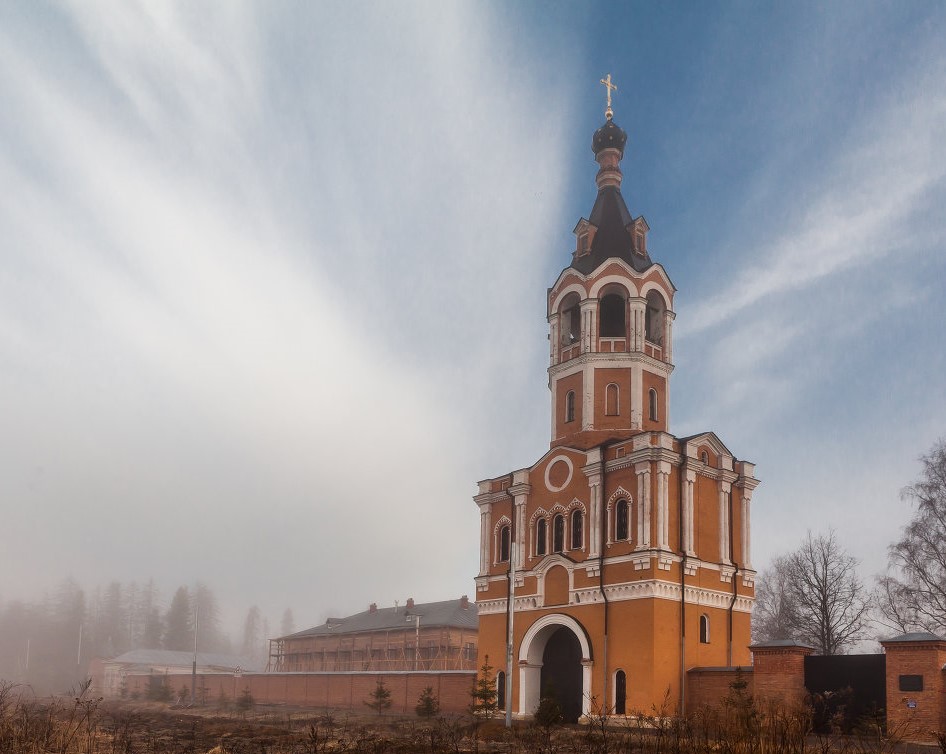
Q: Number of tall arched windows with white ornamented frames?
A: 5